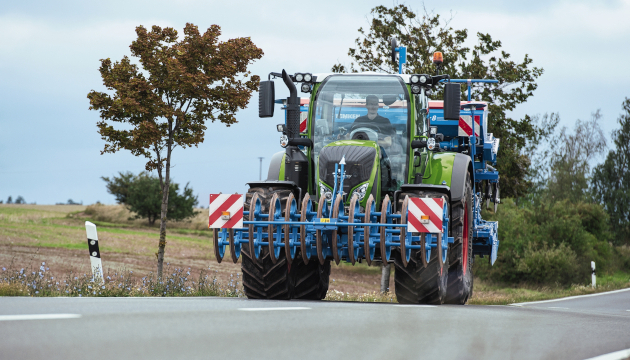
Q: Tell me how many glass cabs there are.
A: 1